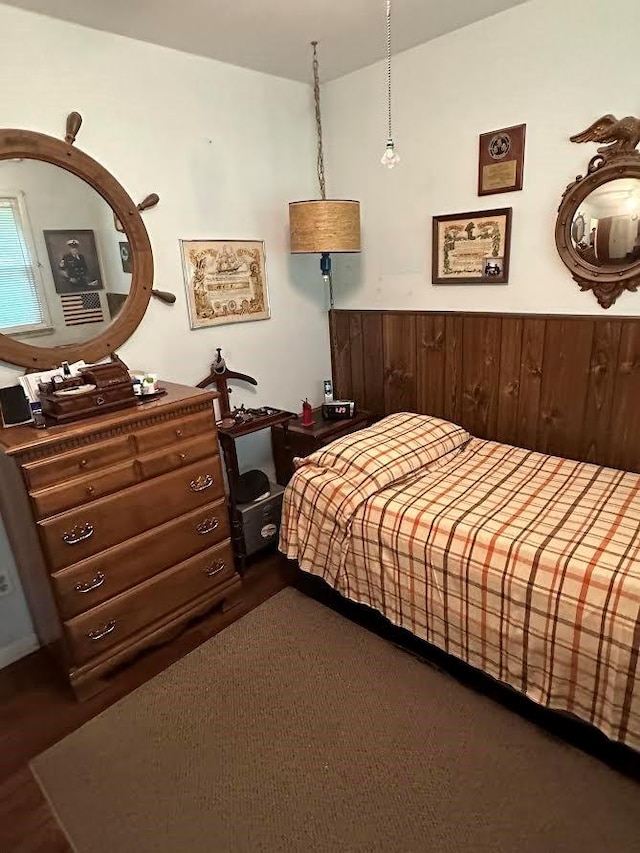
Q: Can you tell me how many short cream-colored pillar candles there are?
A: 0